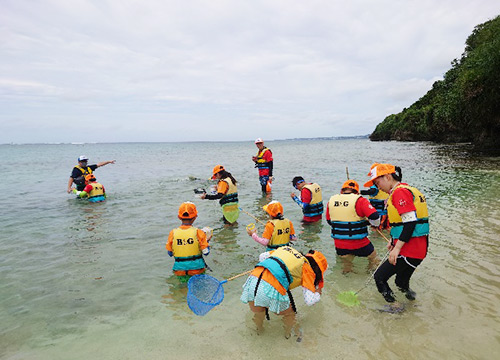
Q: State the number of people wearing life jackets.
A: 11